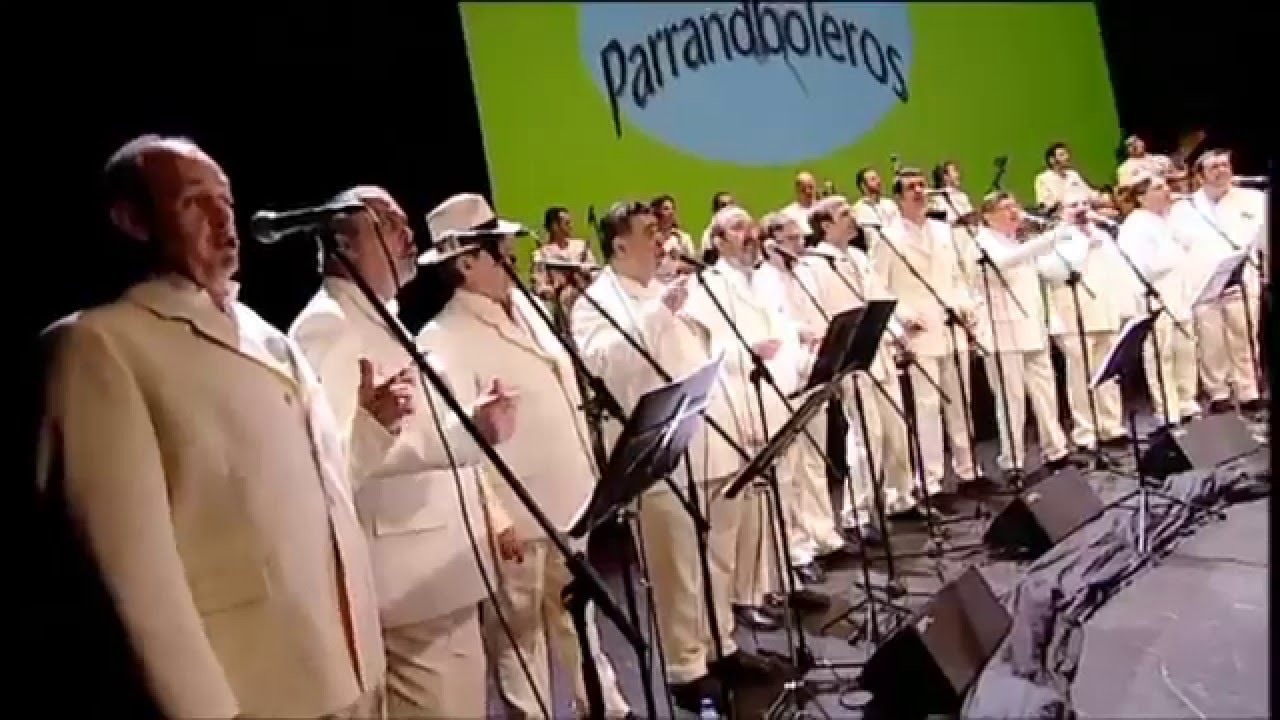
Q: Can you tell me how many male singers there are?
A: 12